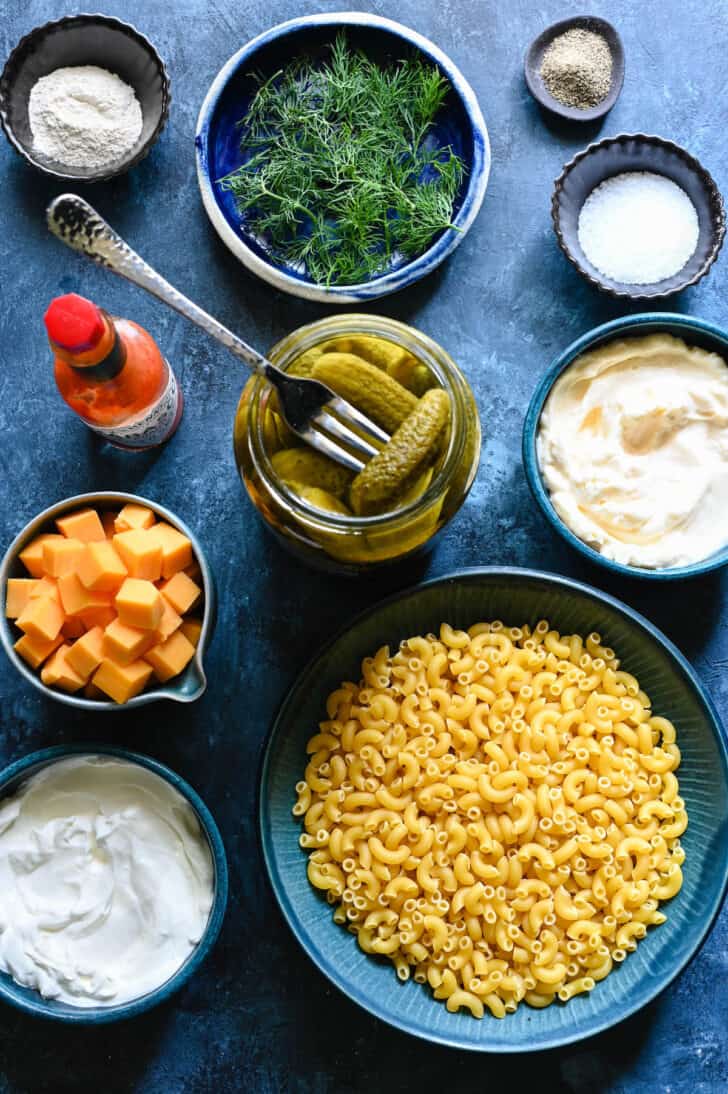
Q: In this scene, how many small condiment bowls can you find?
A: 3